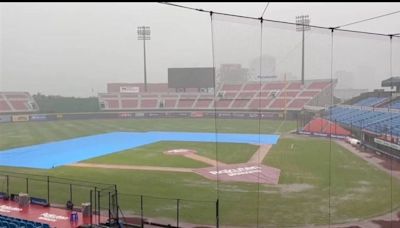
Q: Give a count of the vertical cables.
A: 4